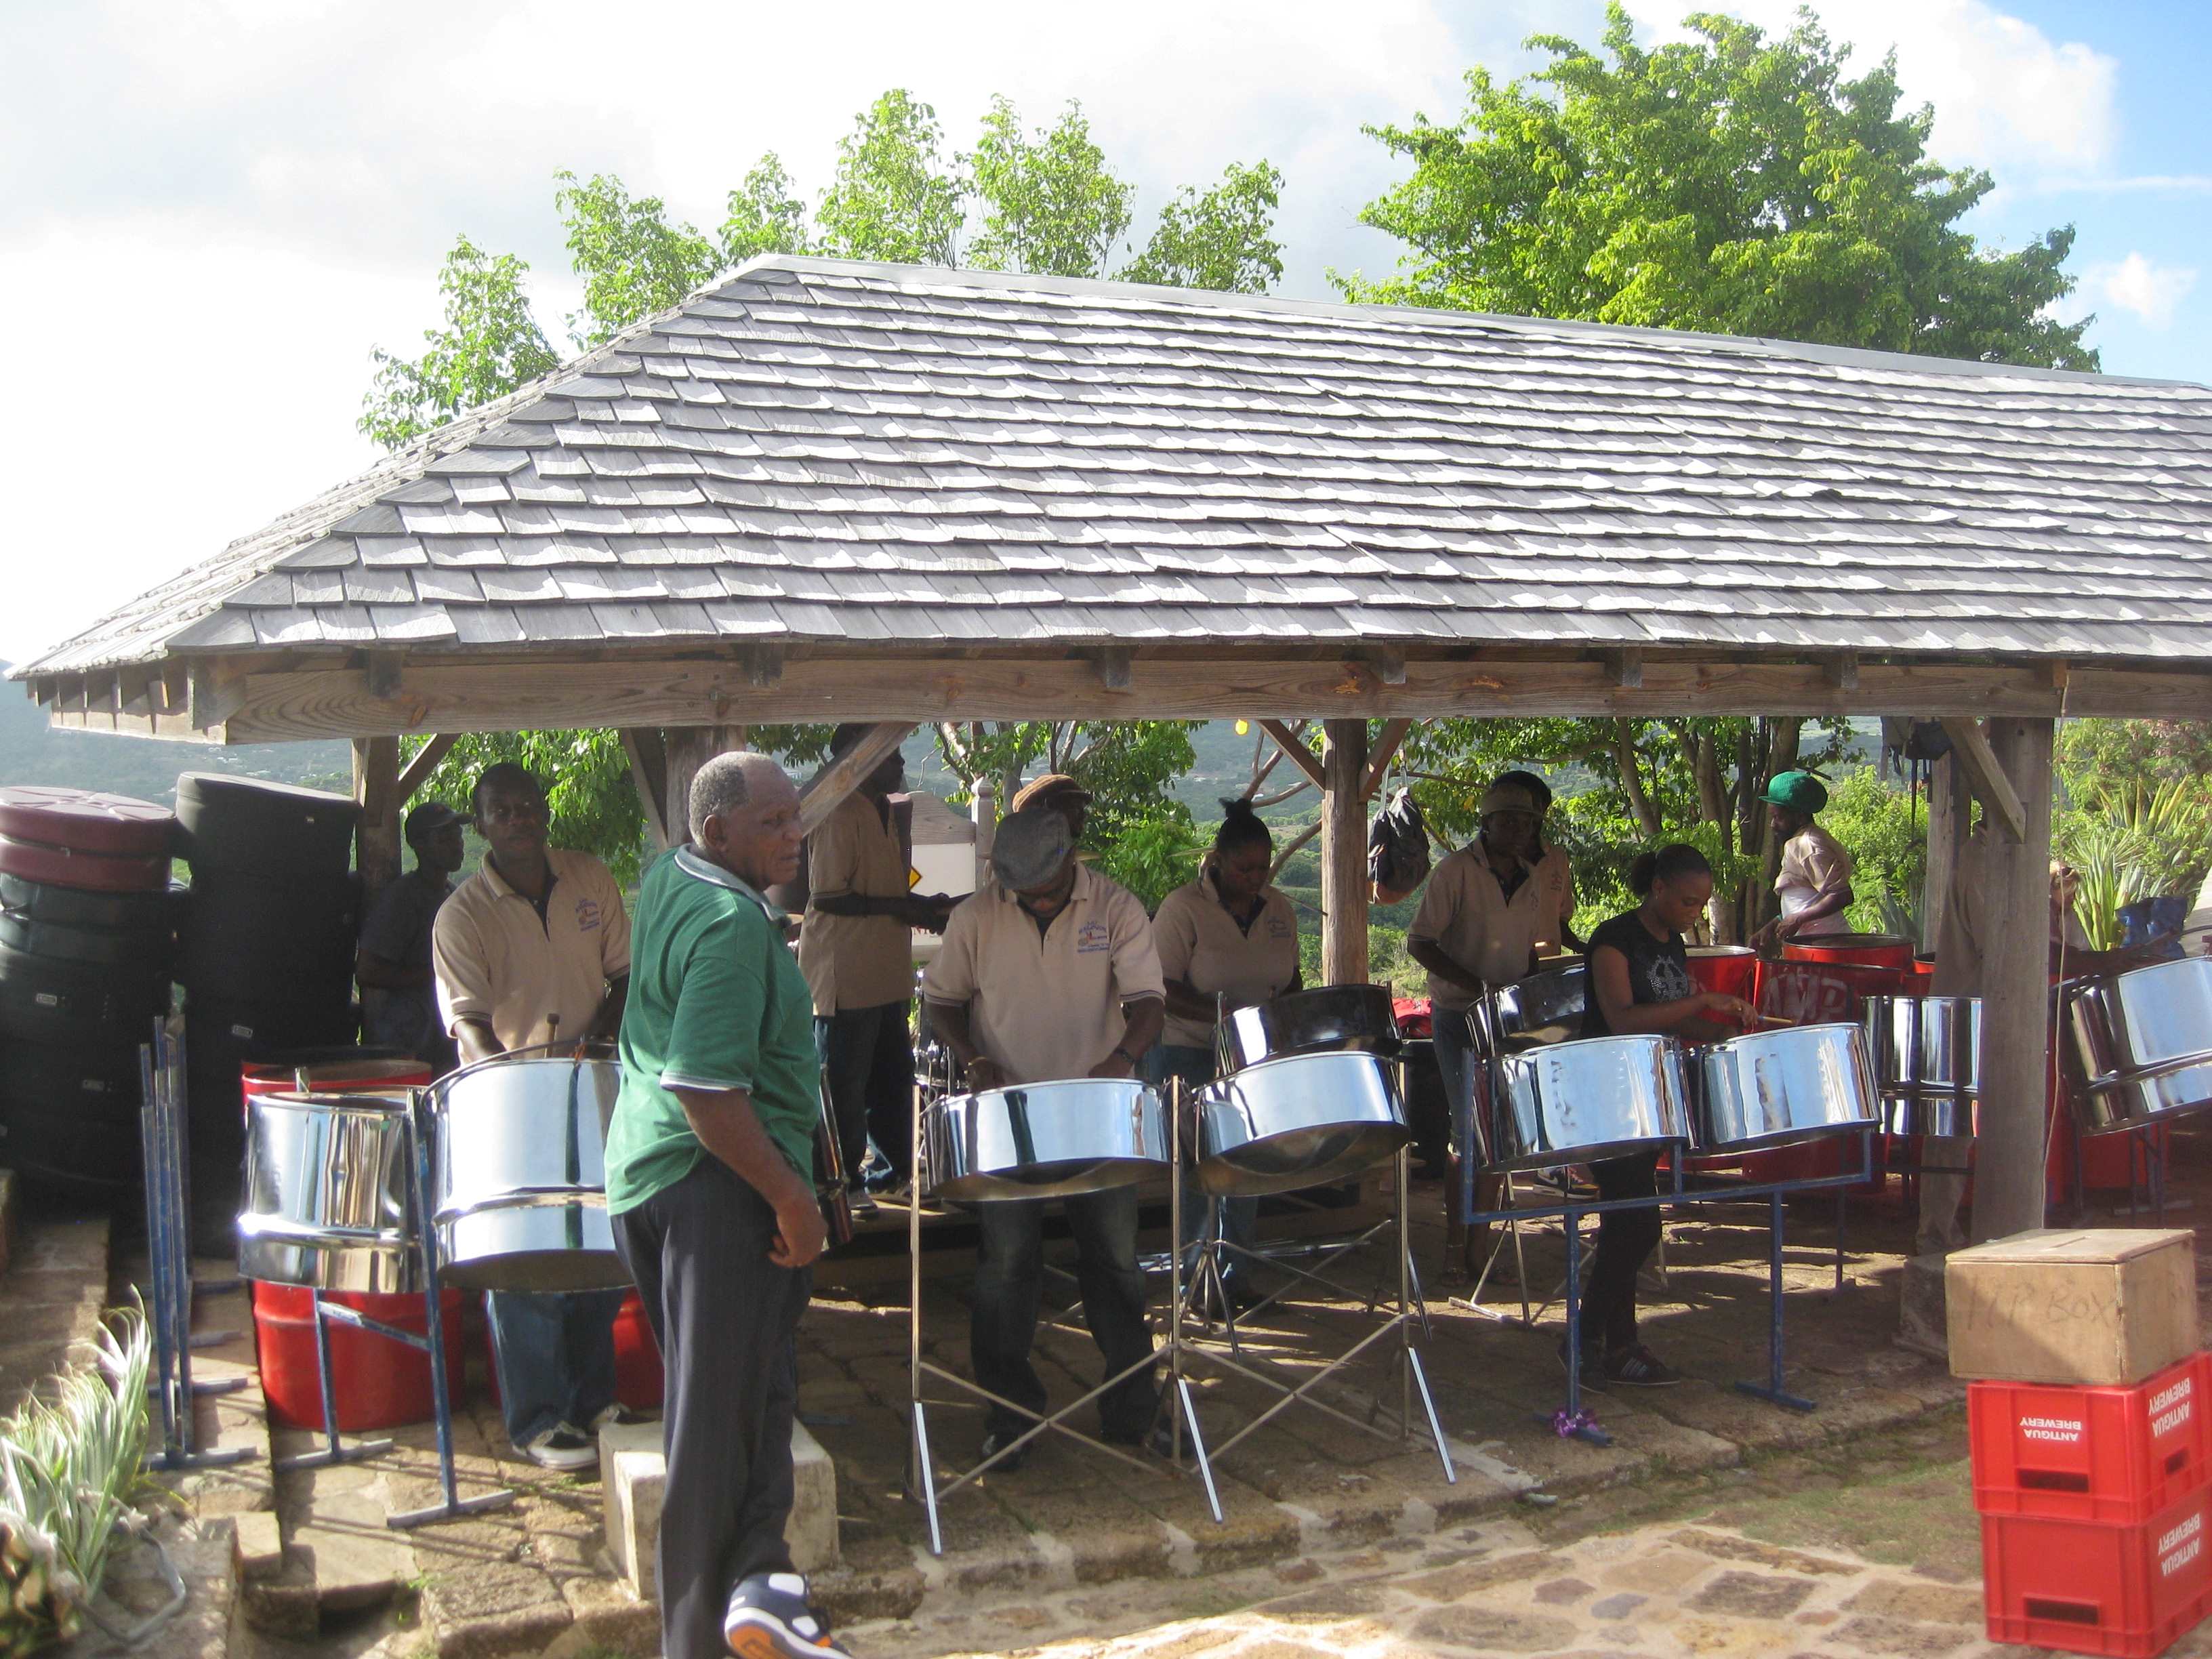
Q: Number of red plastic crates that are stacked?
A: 2